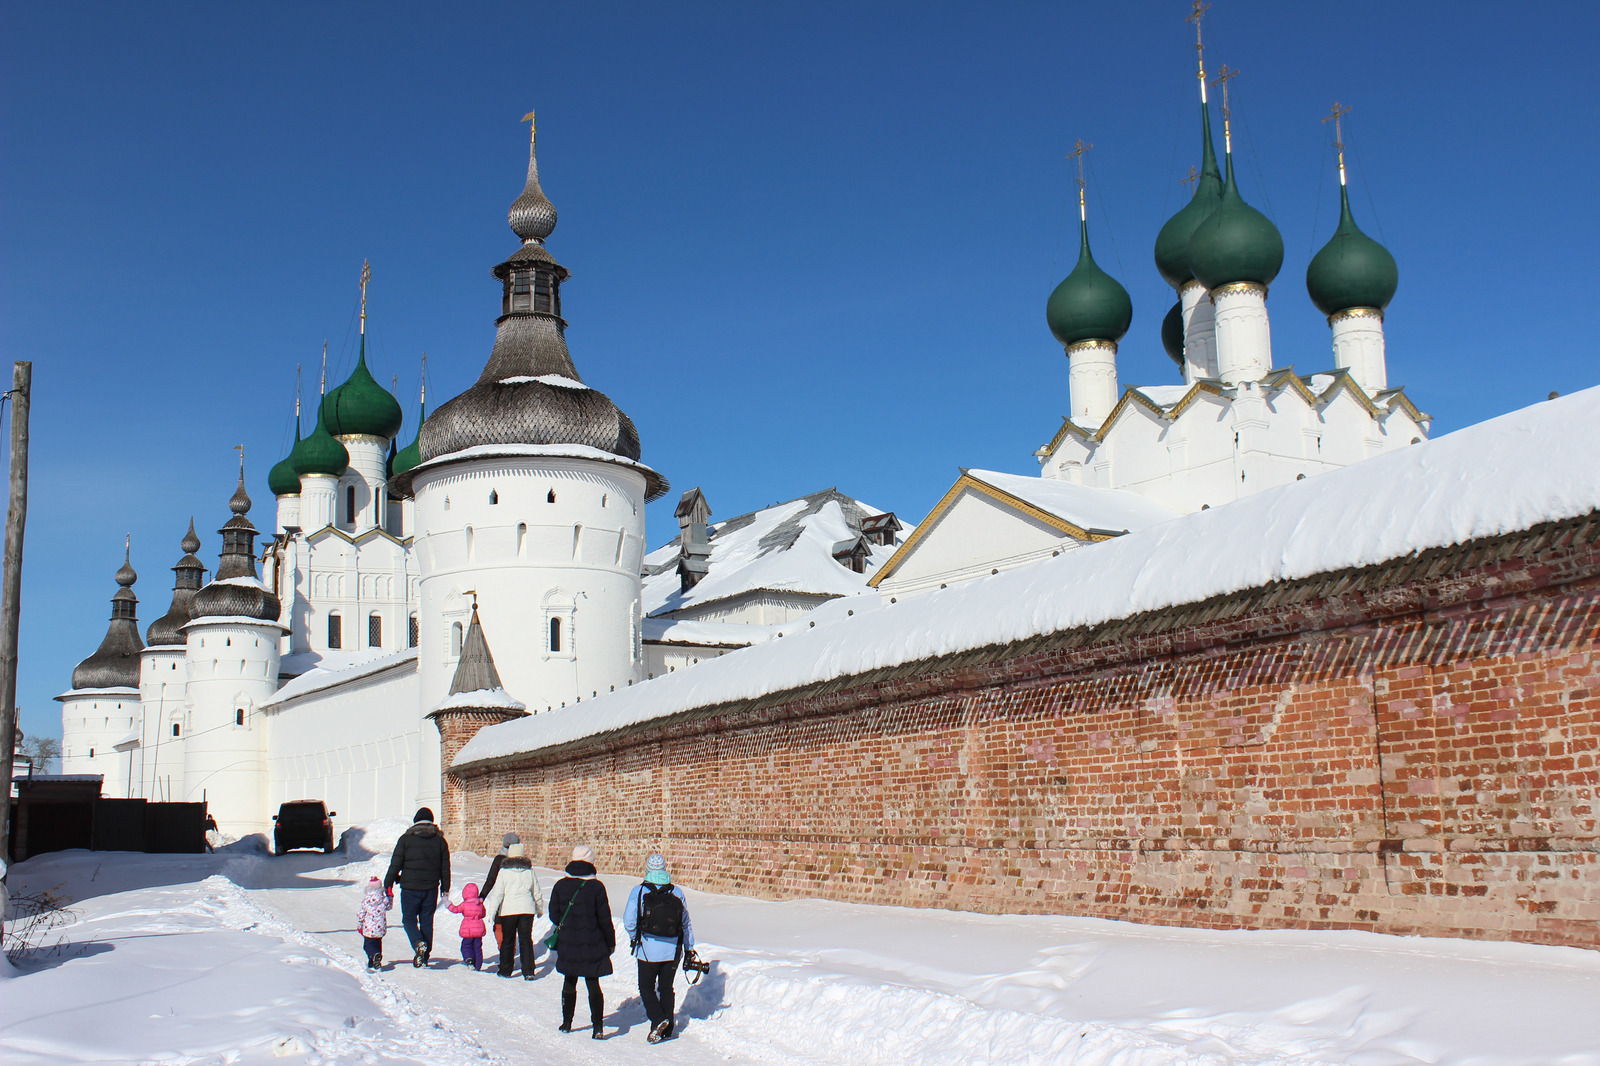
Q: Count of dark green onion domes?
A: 10